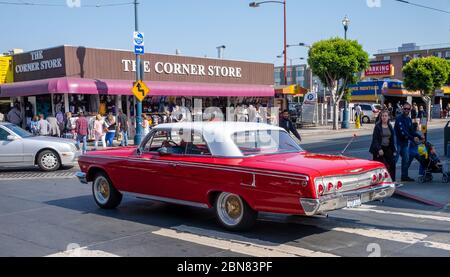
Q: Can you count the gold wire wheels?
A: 2